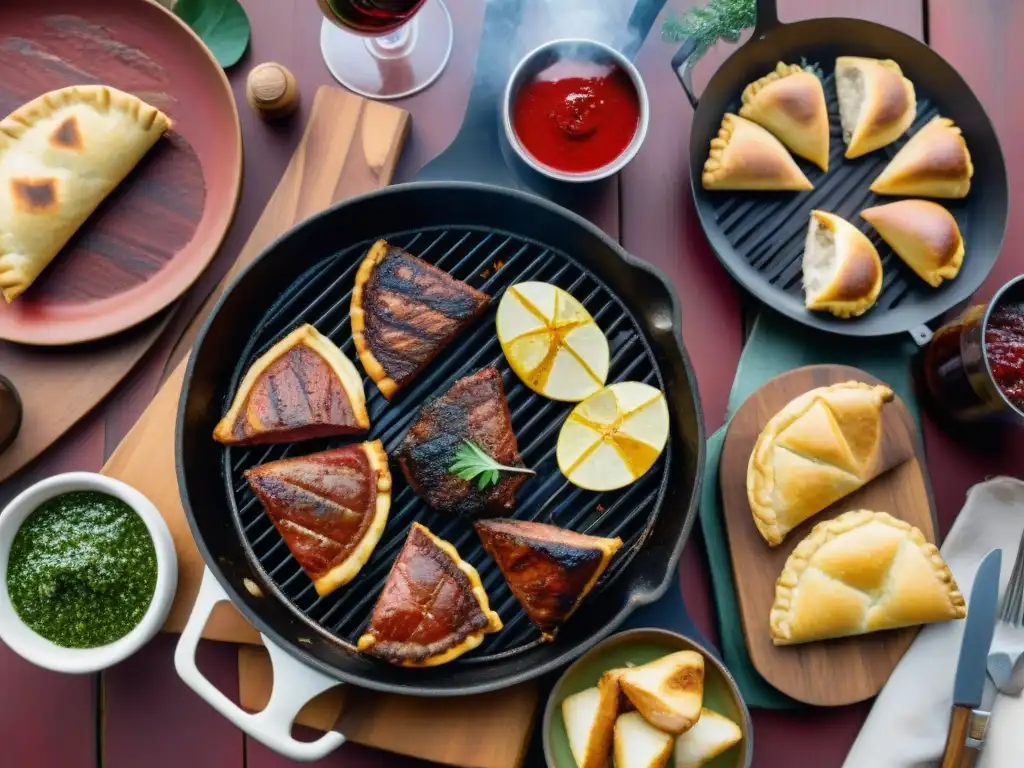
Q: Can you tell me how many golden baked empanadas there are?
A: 9